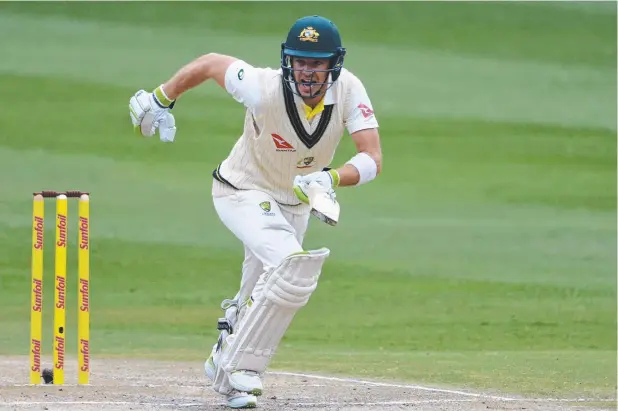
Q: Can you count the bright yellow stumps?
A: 3